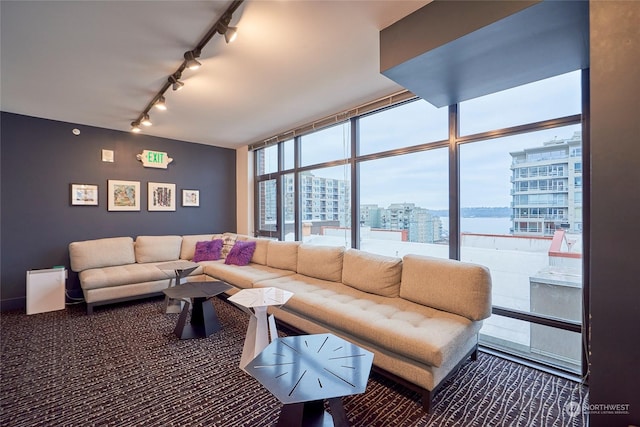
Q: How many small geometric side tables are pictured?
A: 4